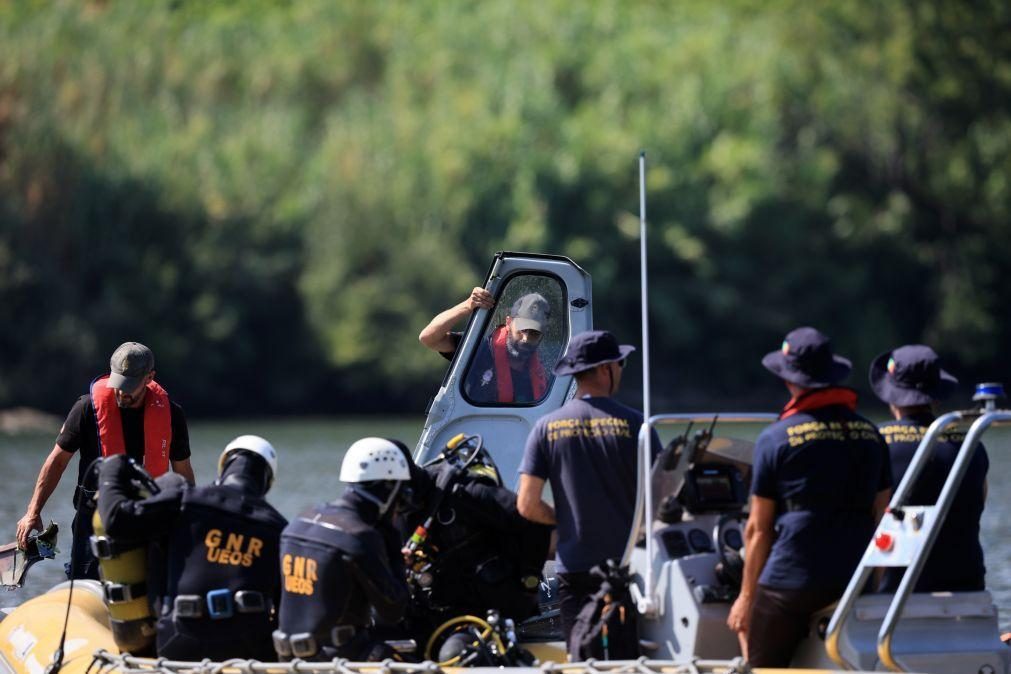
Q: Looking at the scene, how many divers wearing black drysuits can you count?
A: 3